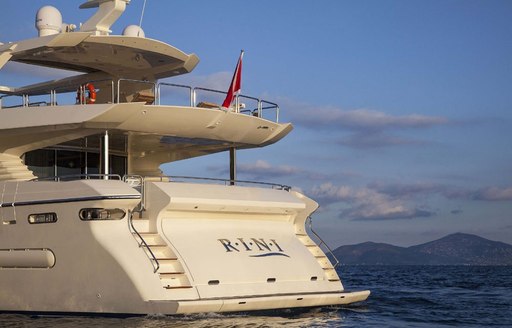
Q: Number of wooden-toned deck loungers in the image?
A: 2